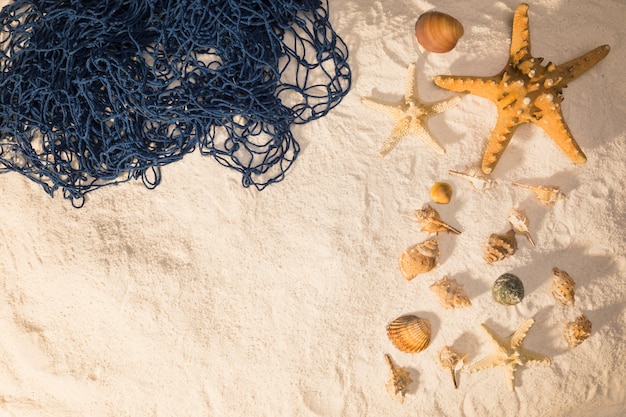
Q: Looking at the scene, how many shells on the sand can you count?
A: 15